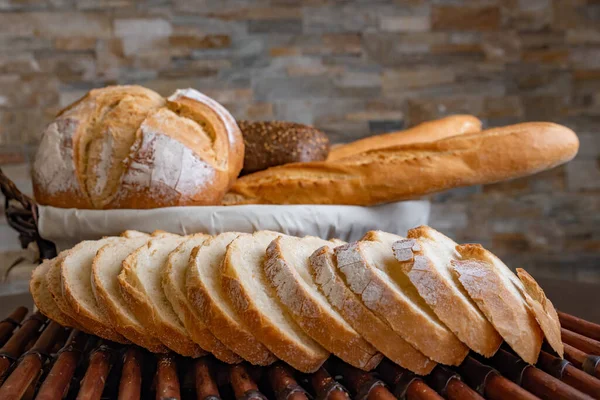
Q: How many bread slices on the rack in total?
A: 14